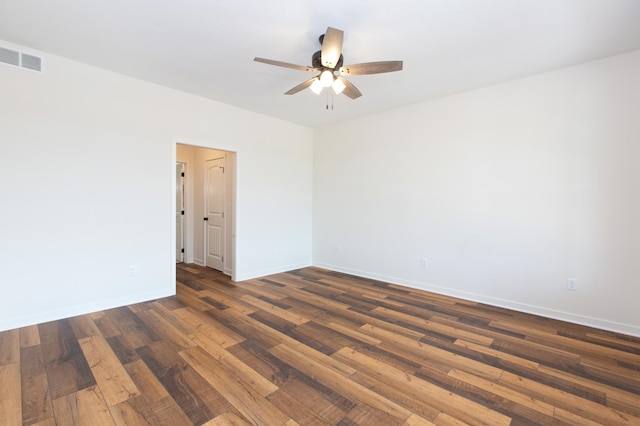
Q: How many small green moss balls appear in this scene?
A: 0